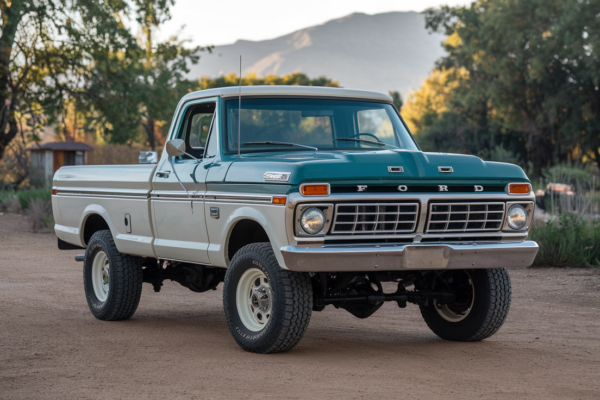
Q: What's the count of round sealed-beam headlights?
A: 2